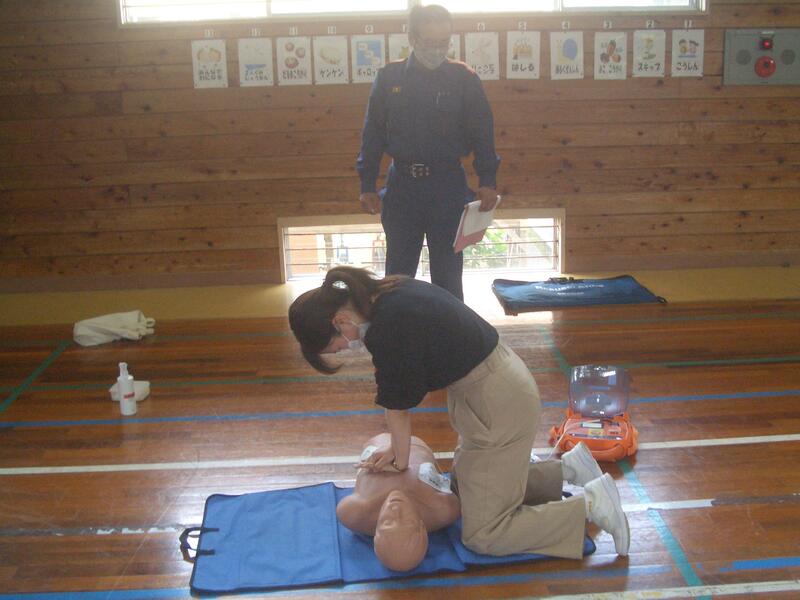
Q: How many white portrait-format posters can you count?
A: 13